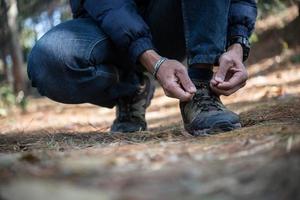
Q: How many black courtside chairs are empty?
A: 0